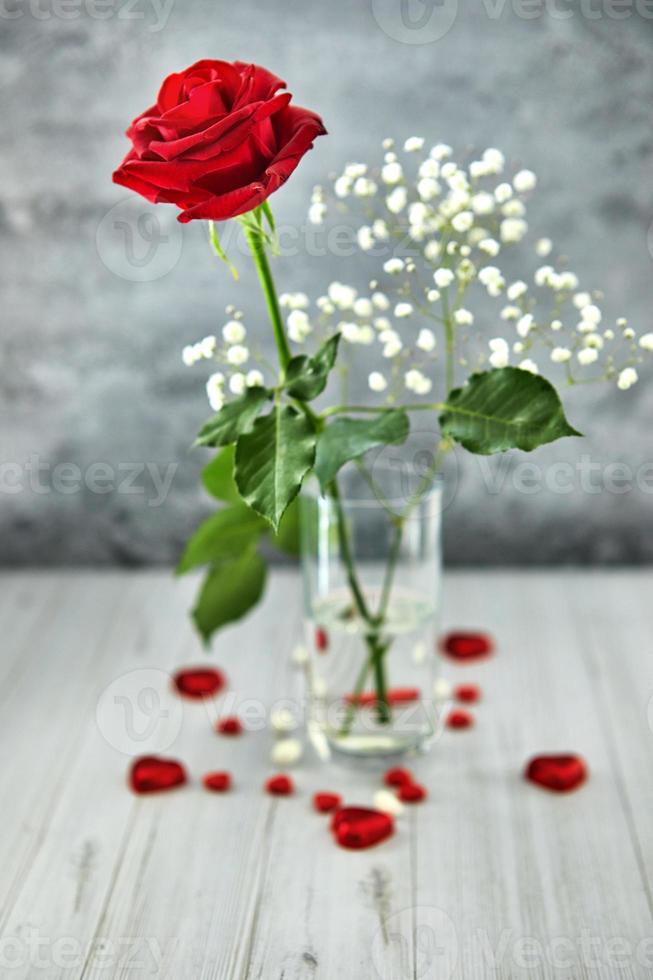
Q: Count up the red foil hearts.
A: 5